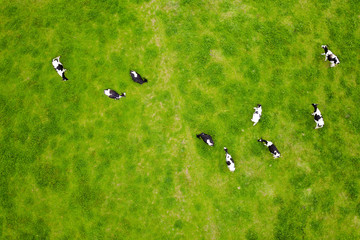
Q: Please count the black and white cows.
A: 9